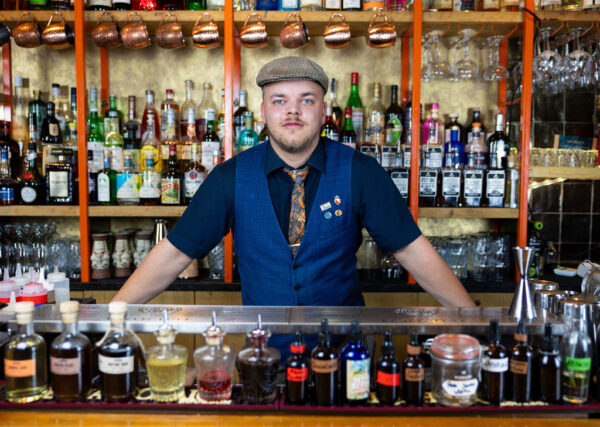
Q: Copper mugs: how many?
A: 10